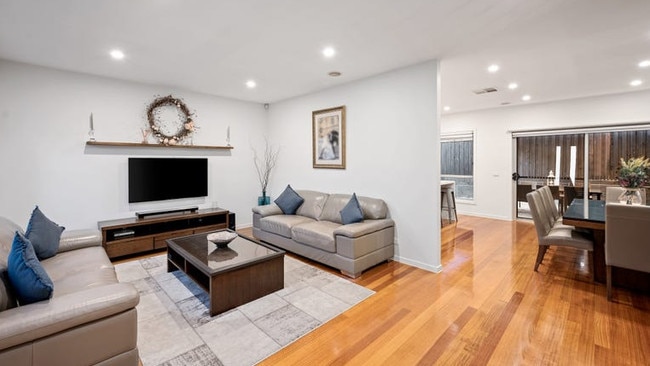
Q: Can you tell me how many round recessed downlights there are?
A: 9